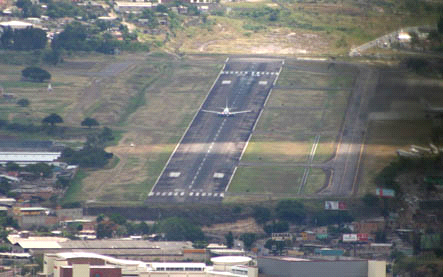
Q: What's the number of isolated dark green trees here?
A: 4